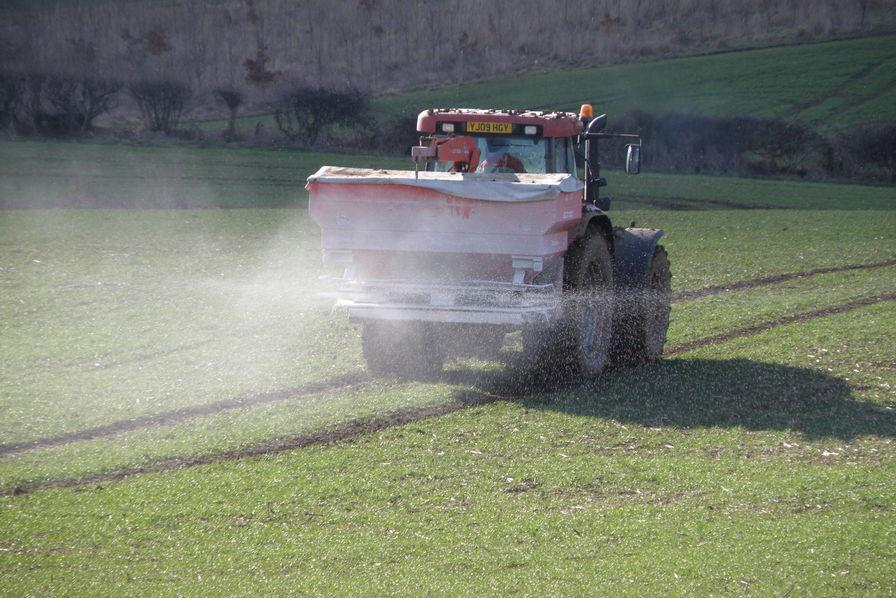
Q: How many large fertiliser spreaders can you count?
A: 1